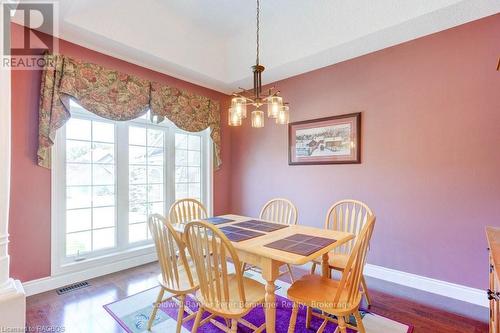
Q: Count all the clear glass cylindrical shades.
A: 5